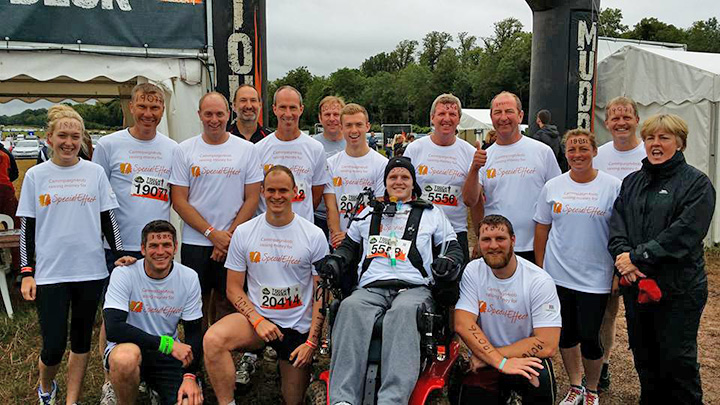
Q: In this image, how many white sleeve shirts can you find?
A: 13